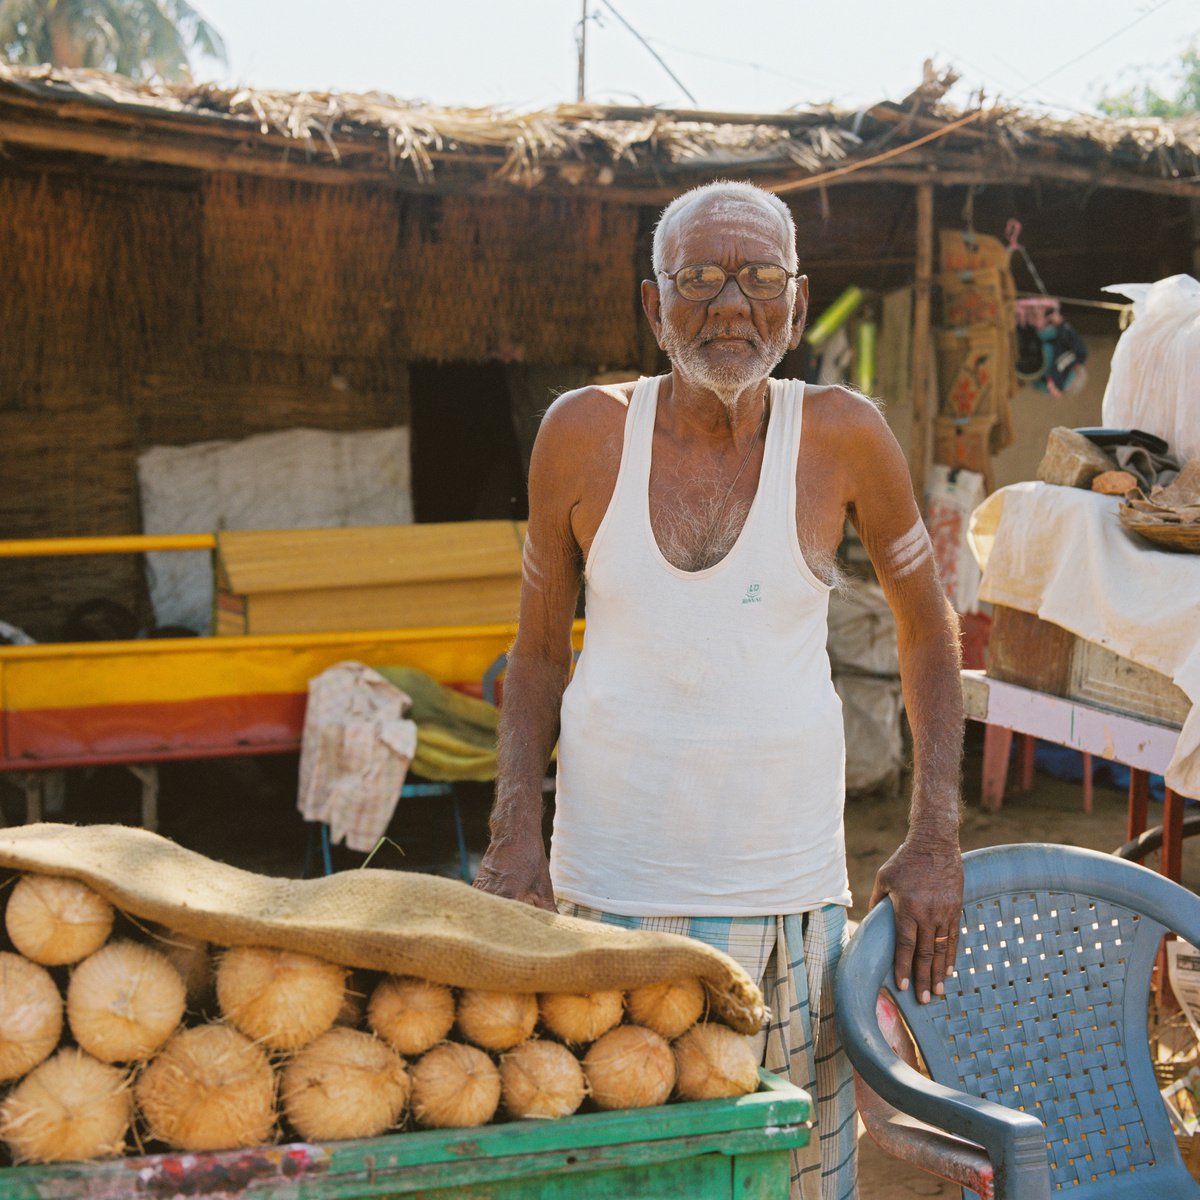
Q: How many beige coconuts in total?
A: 15